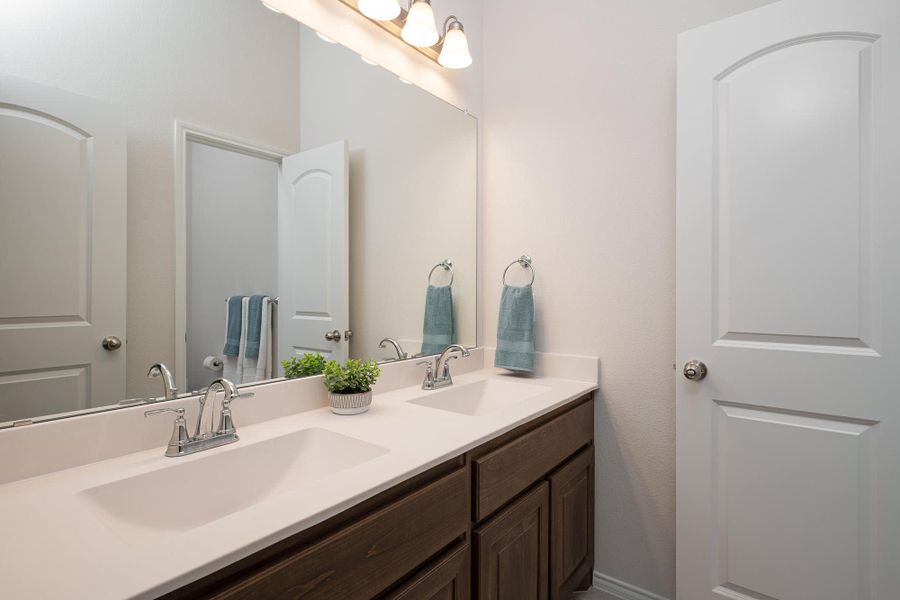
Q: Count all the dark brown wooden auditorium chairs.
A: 0